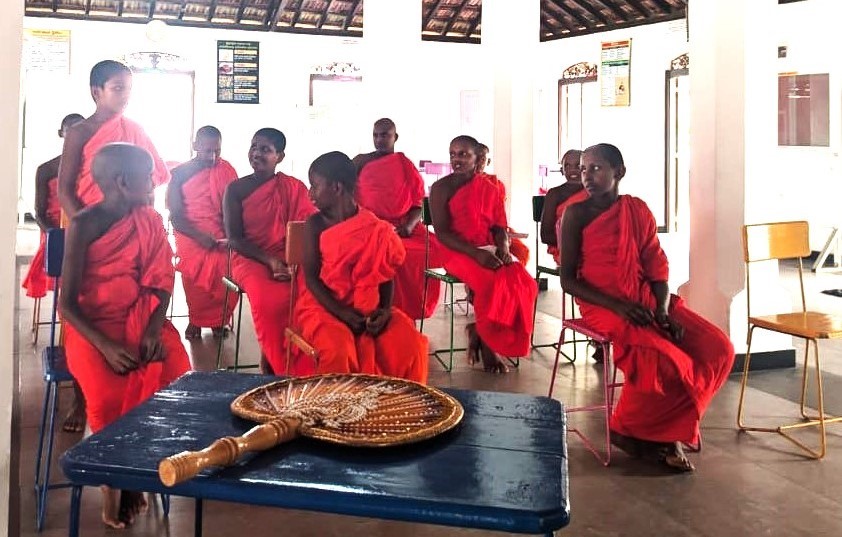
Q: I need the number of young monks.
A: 11